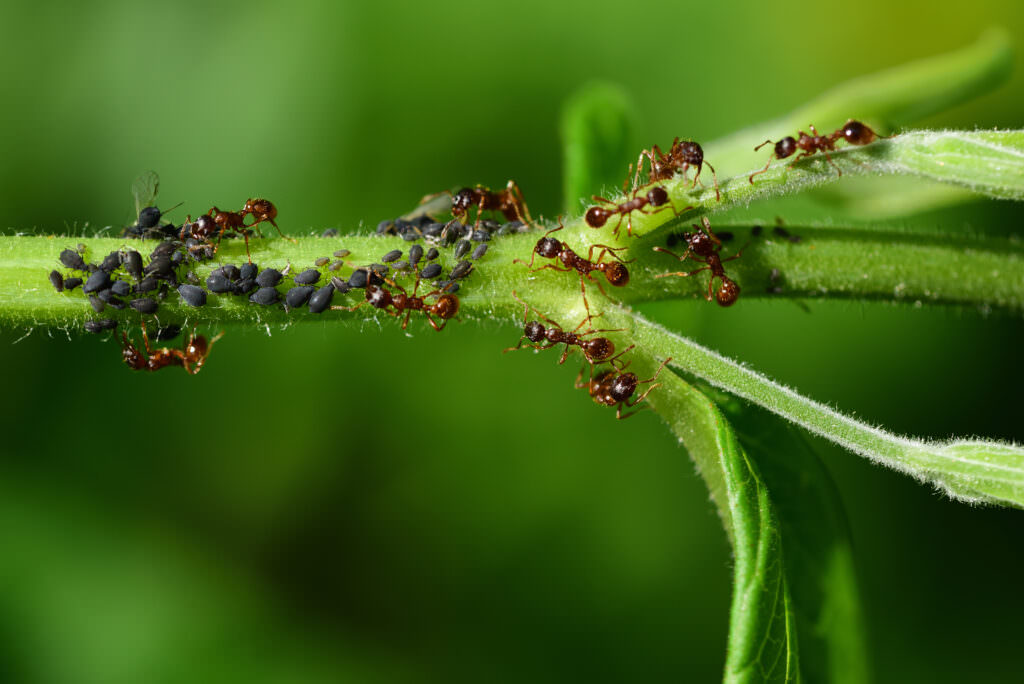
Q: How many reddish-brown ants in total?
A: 11